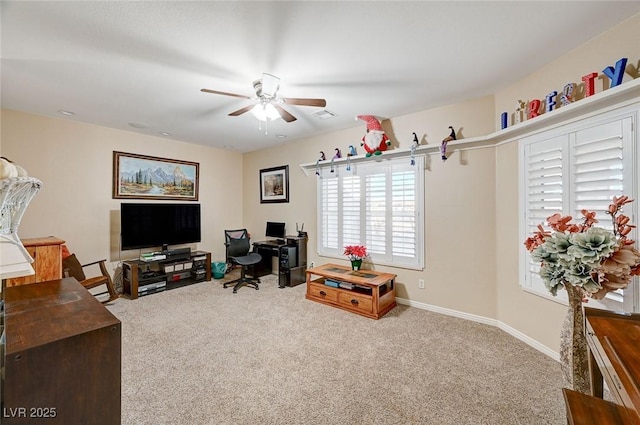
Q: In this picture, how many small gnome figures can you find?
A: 5